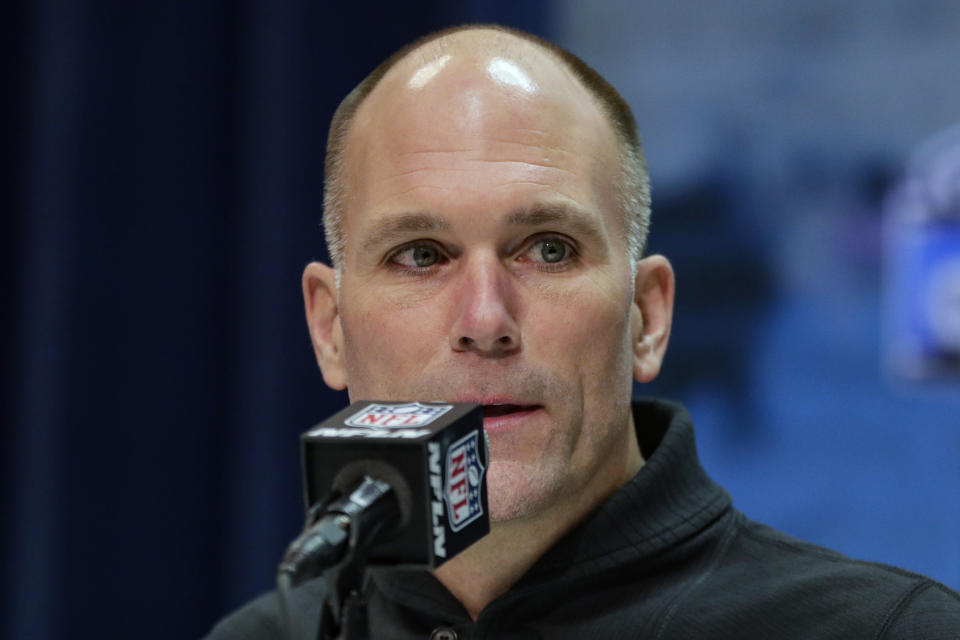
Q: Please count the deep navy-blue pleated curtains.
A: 1